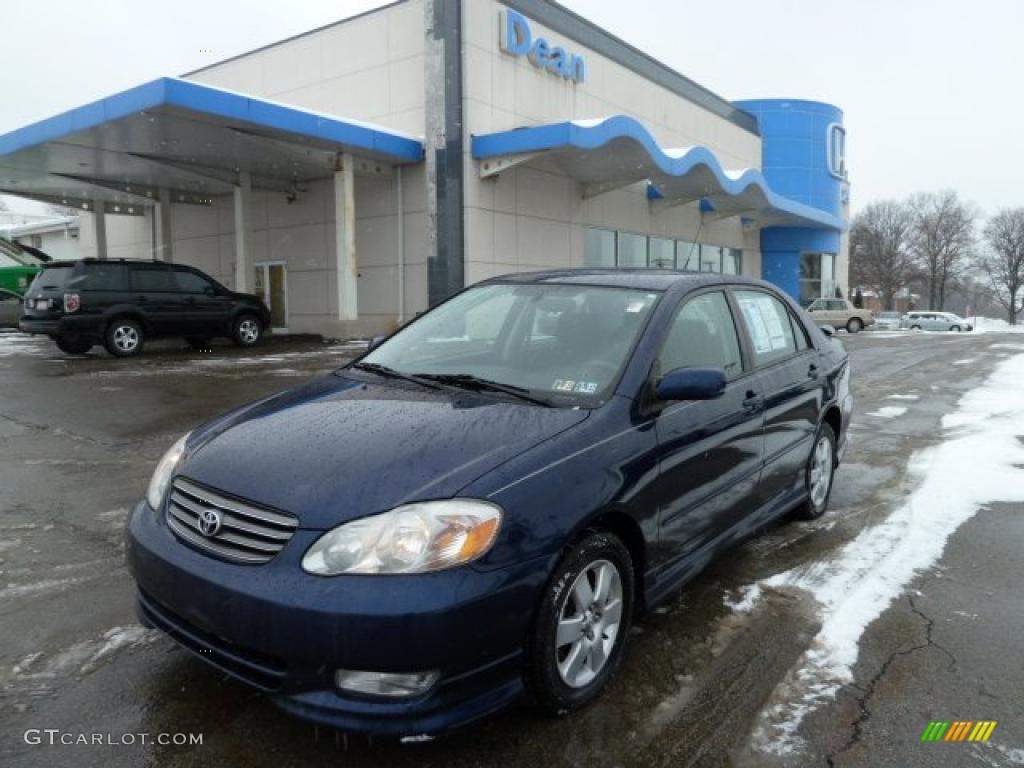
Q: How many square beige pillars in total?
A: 4